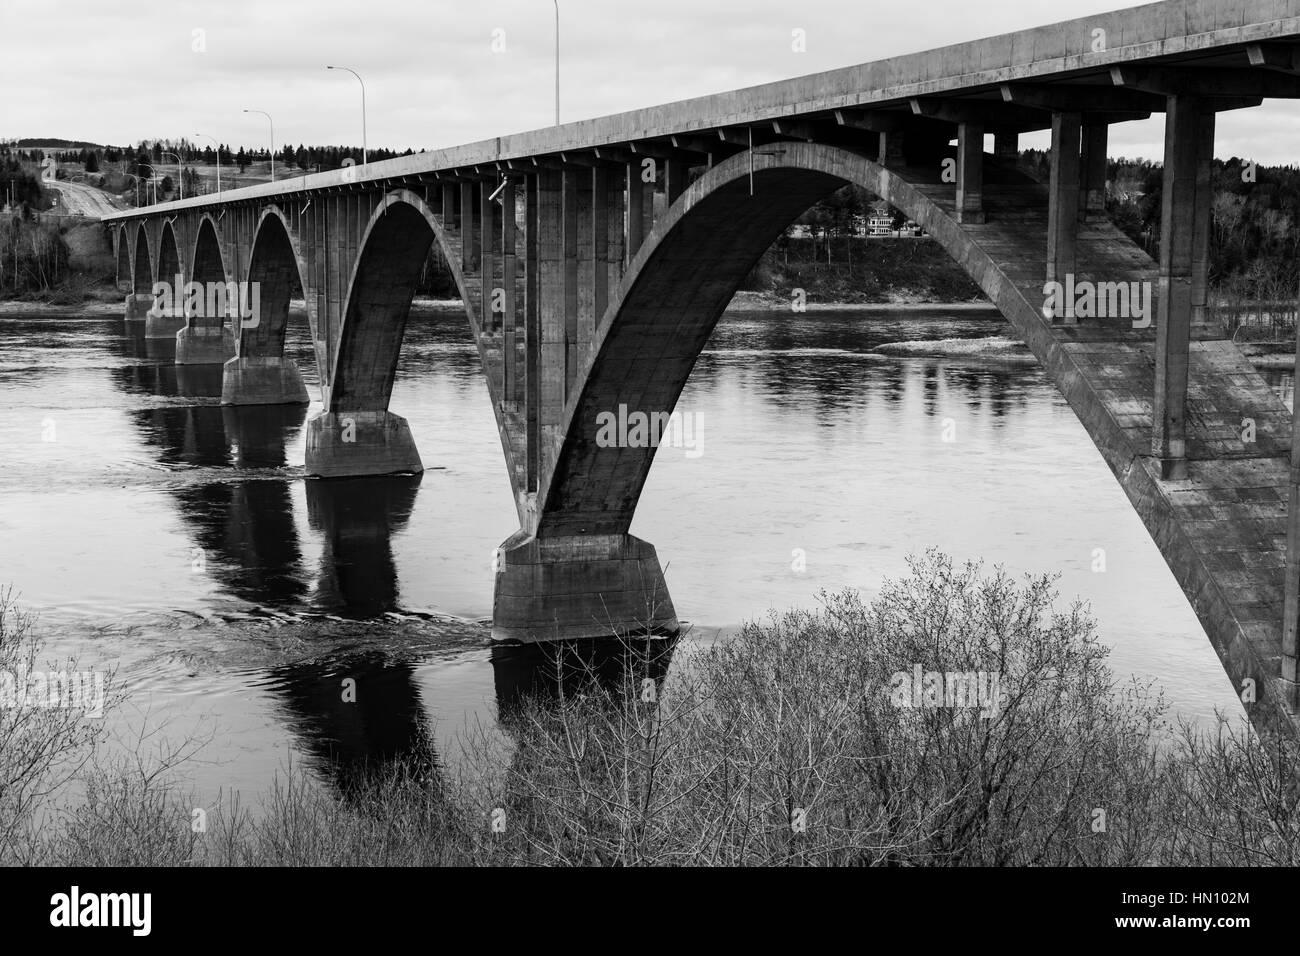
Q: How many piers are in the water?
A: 6